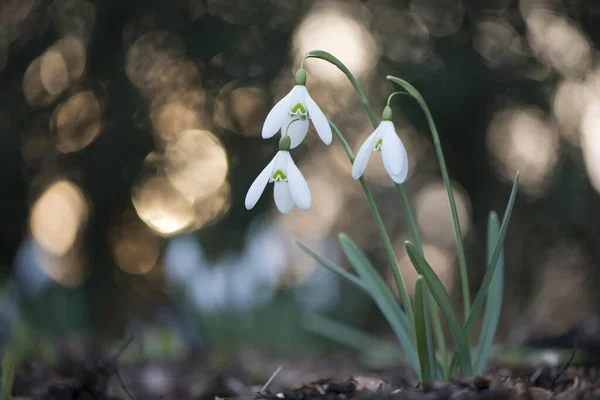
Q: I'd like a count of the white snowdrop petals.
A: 9